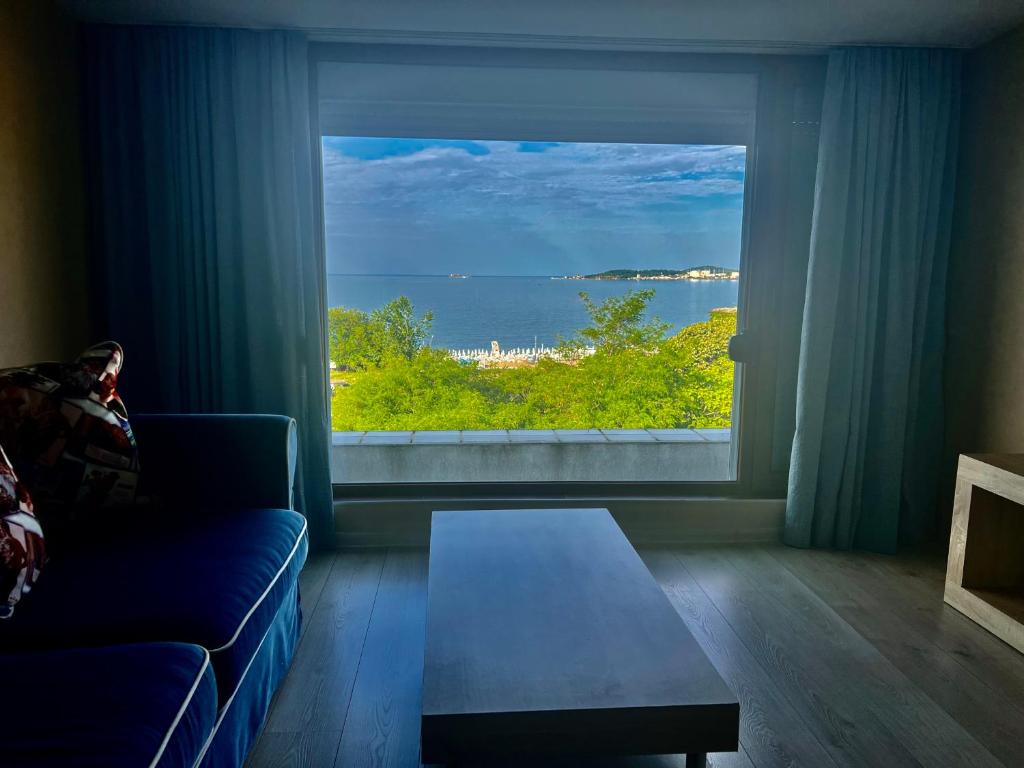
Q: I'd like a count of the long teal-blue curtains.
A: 2